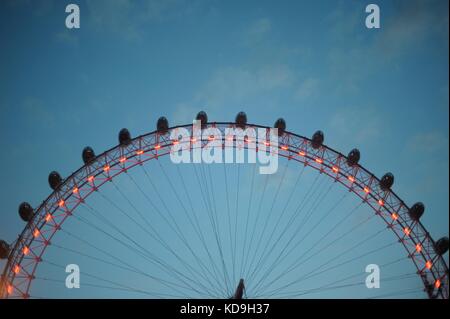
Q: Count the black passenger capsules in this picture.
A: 14